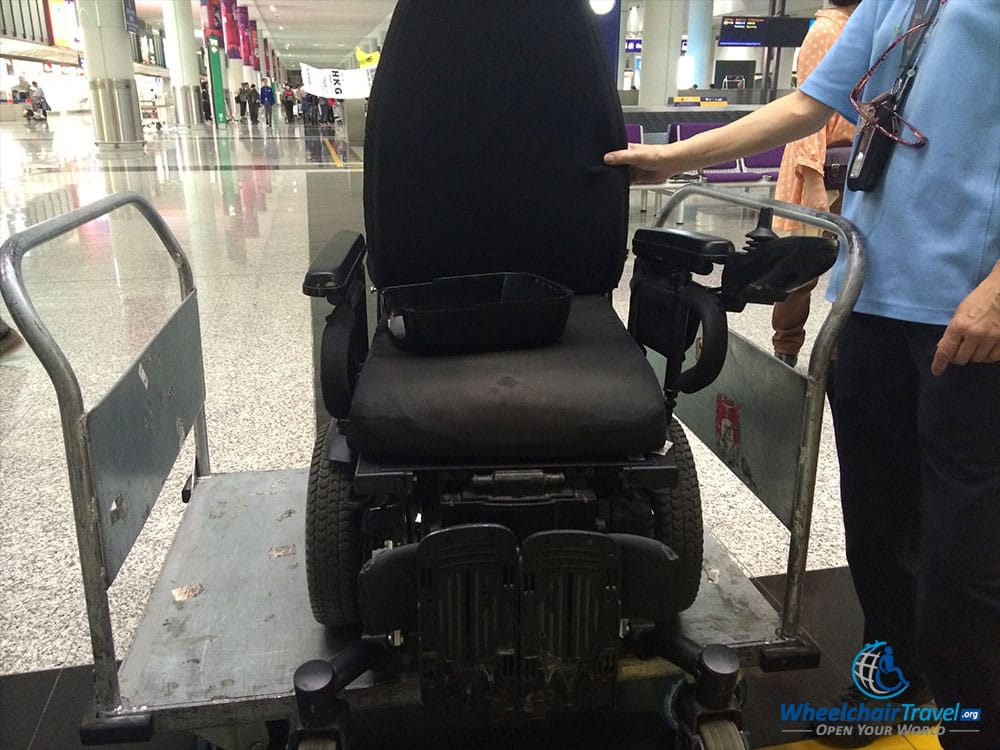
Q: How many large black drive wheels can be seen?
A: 2